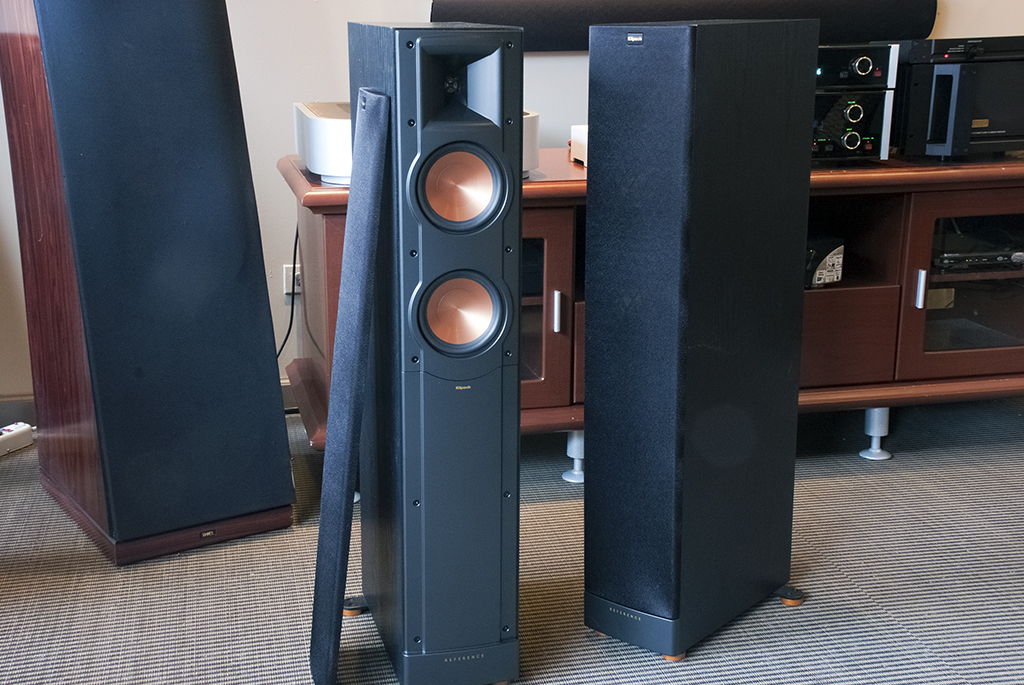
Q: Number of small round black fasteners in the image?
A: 12